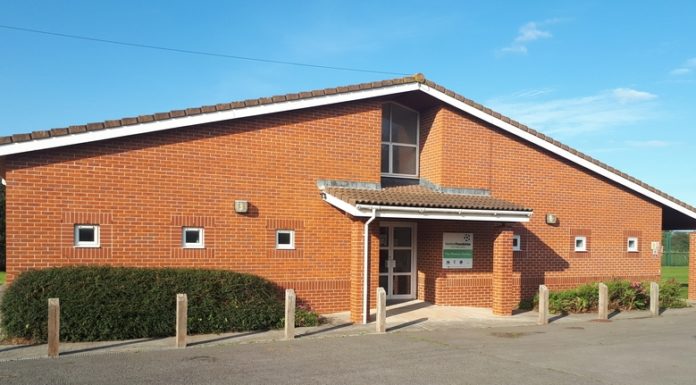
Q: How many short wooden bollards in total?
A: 7